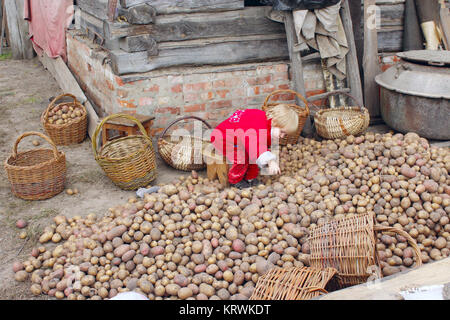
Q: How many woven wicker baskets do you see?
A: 8